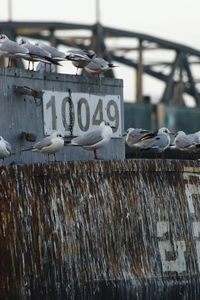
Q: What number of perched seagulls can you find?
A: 12